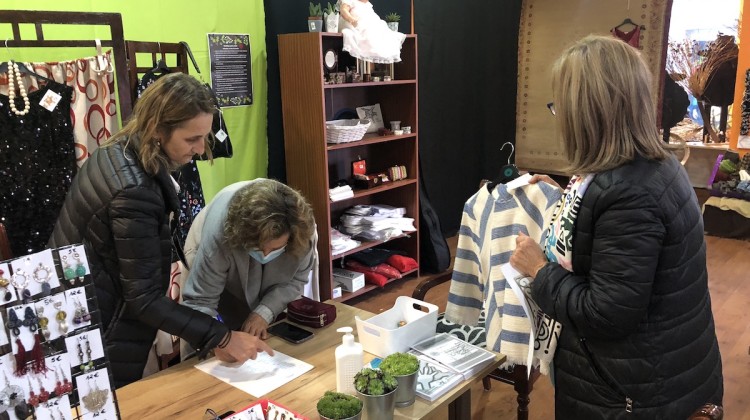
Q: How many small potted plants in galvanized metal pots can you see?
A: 3